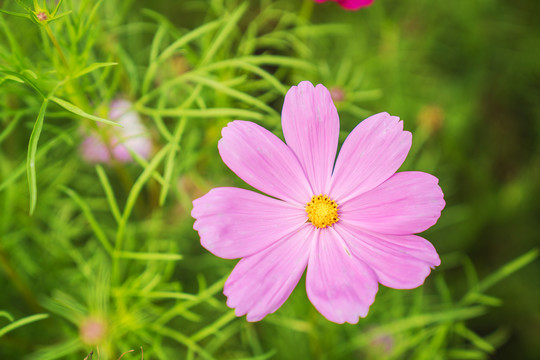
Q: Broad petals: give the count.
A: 8